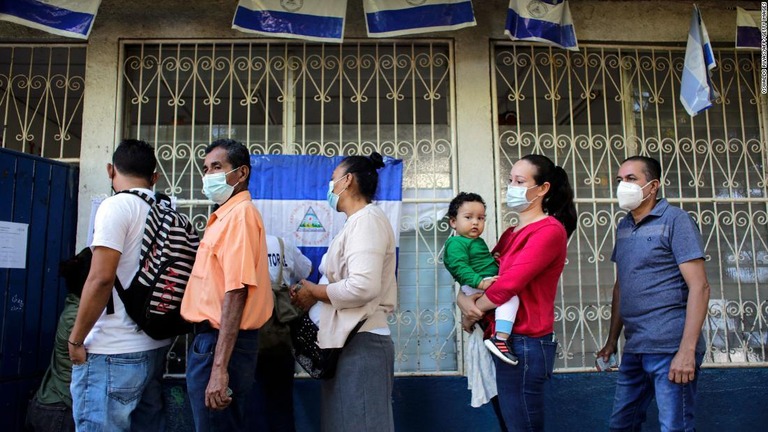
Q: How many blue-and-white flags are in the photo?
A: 7